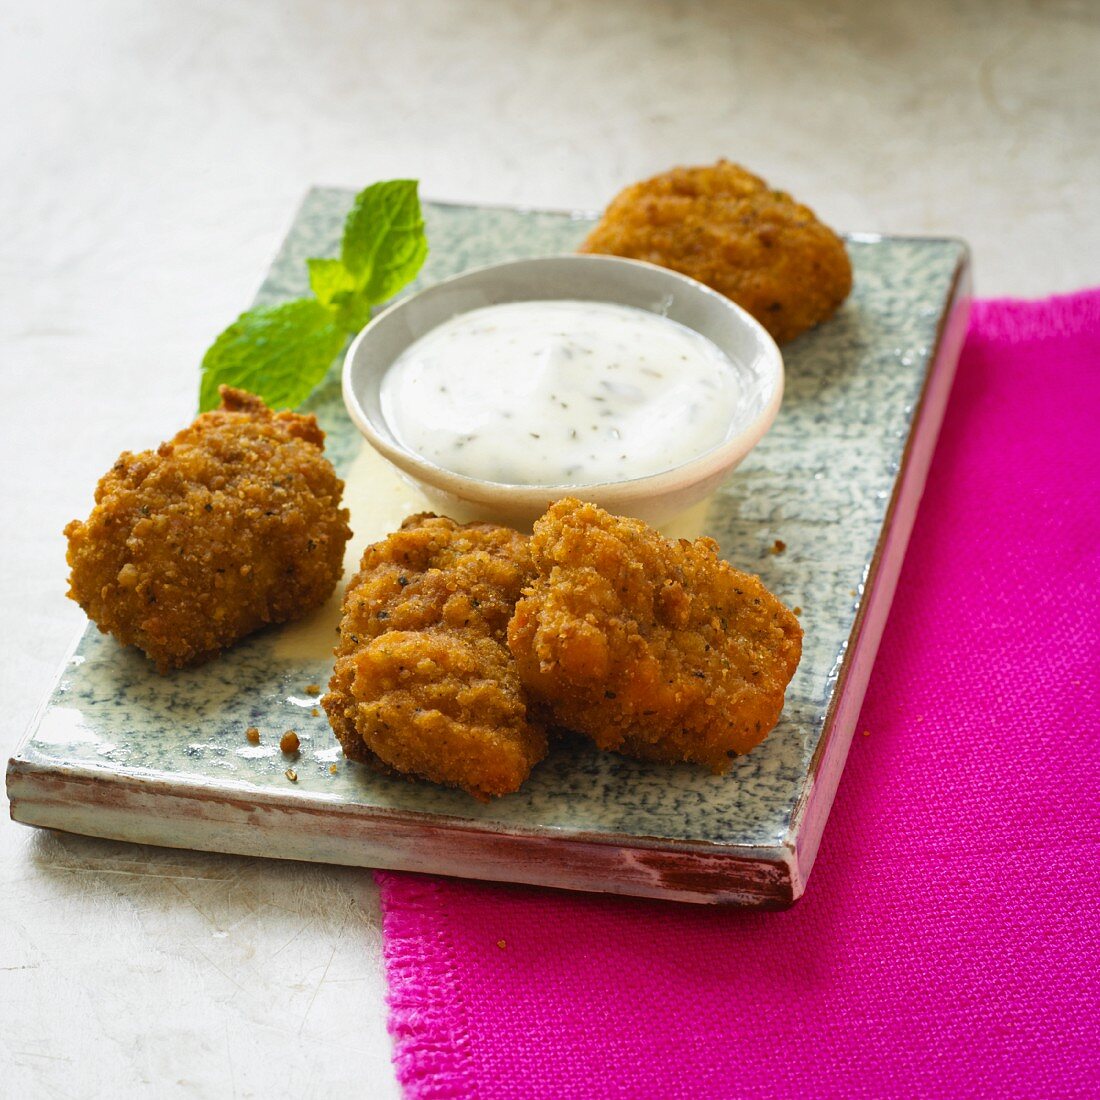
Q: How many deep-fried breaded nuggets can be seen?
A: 4